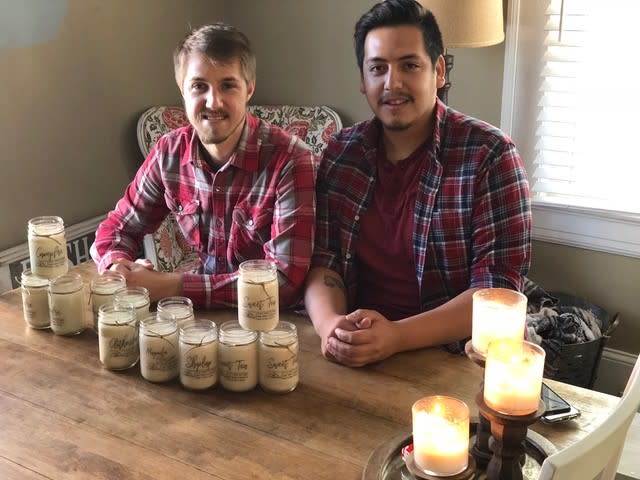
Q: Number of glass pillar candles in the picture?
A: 3